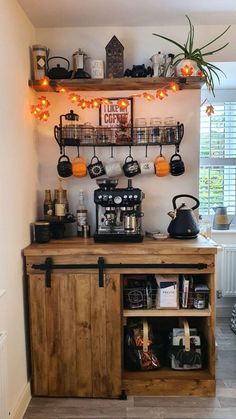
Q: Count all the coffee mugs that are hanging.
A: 8